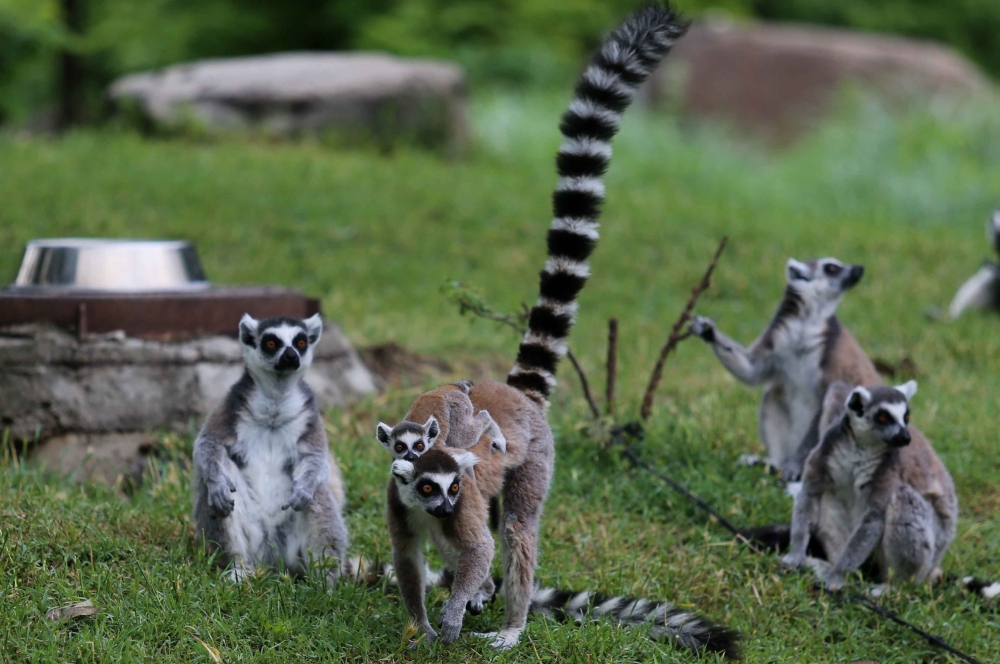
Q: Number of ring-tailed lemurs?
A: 6